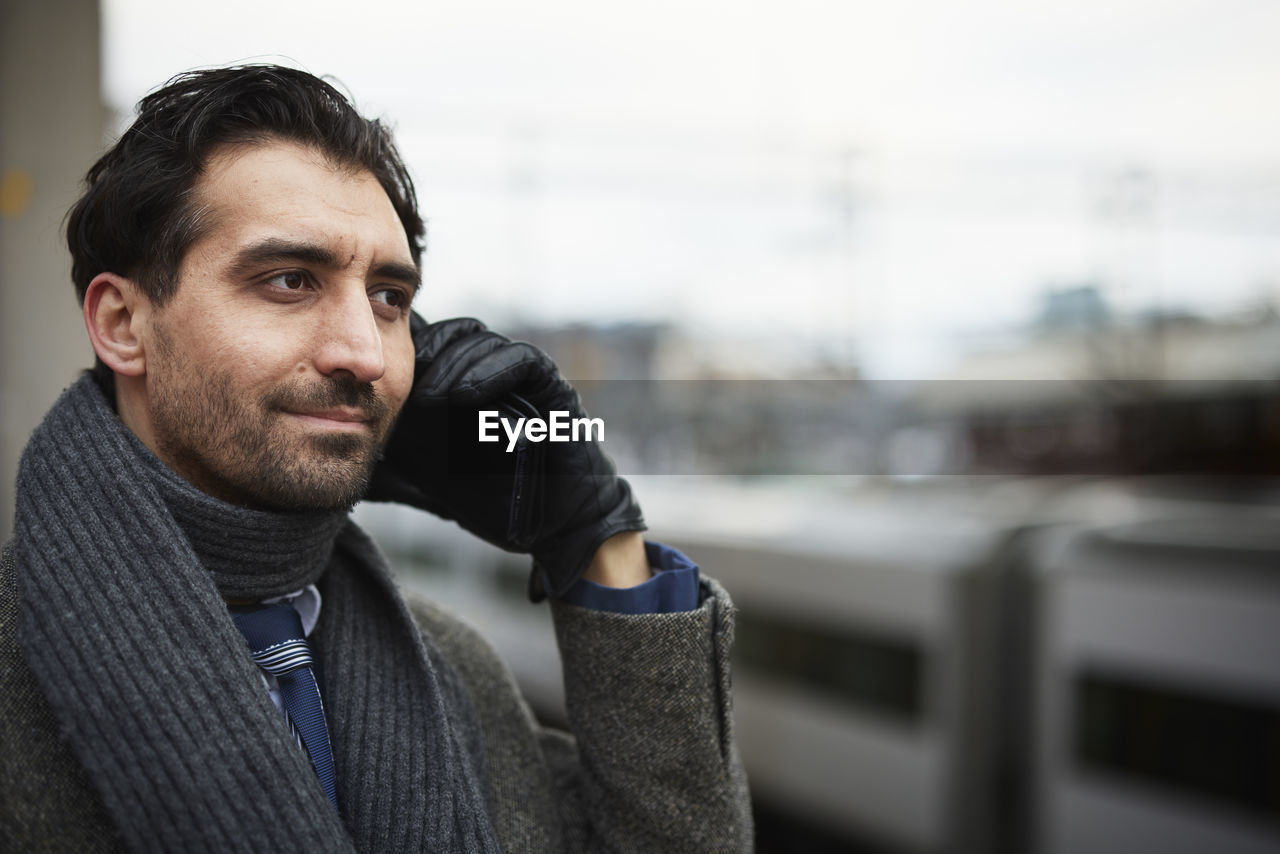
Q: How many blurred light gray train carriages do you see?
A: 2